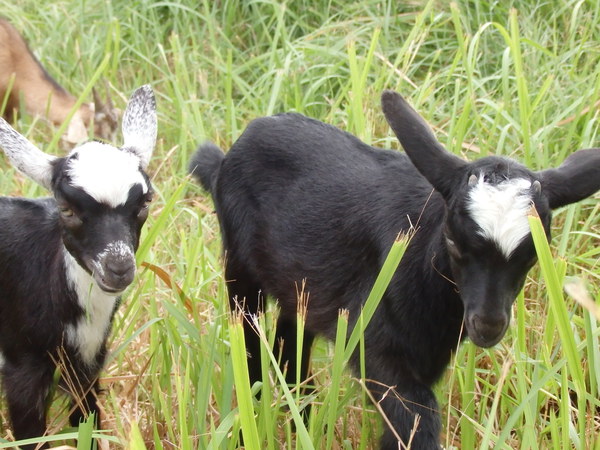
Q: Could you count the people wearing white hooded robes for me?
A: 0